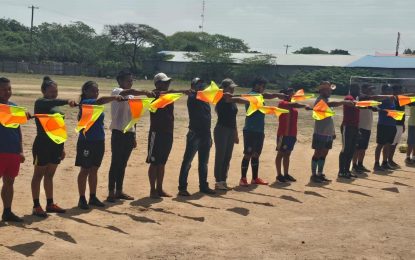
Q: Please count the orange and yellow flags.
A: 13